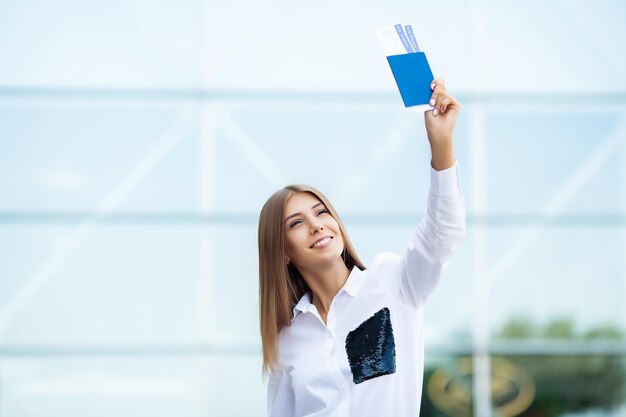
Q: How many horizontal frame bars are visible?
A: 3